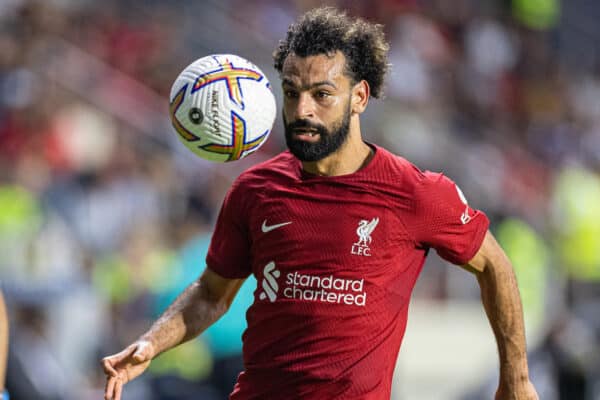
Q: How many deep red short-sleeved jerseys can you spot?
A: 1